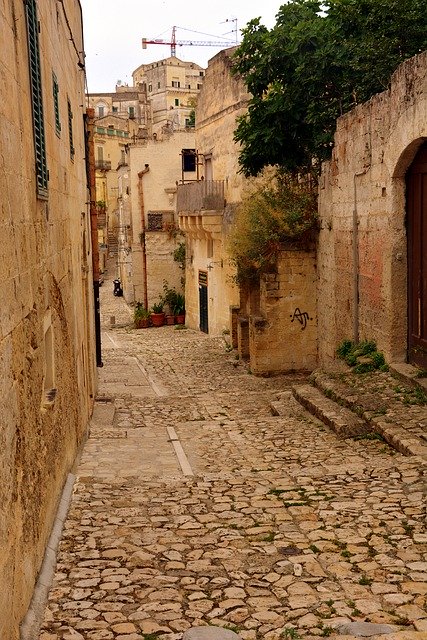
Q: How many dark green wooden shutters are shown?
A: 3